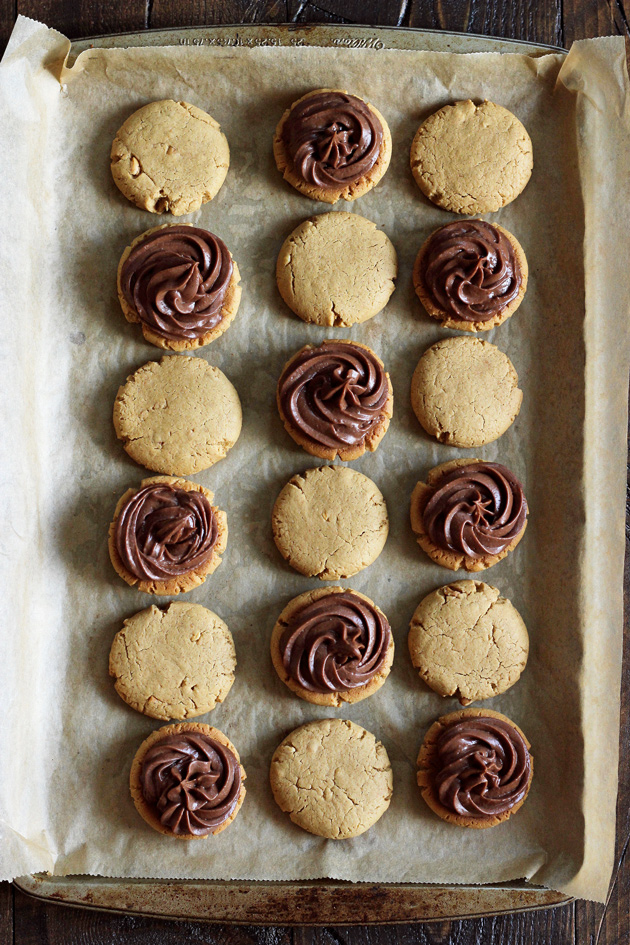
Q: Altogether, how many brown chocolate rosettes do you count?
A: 9